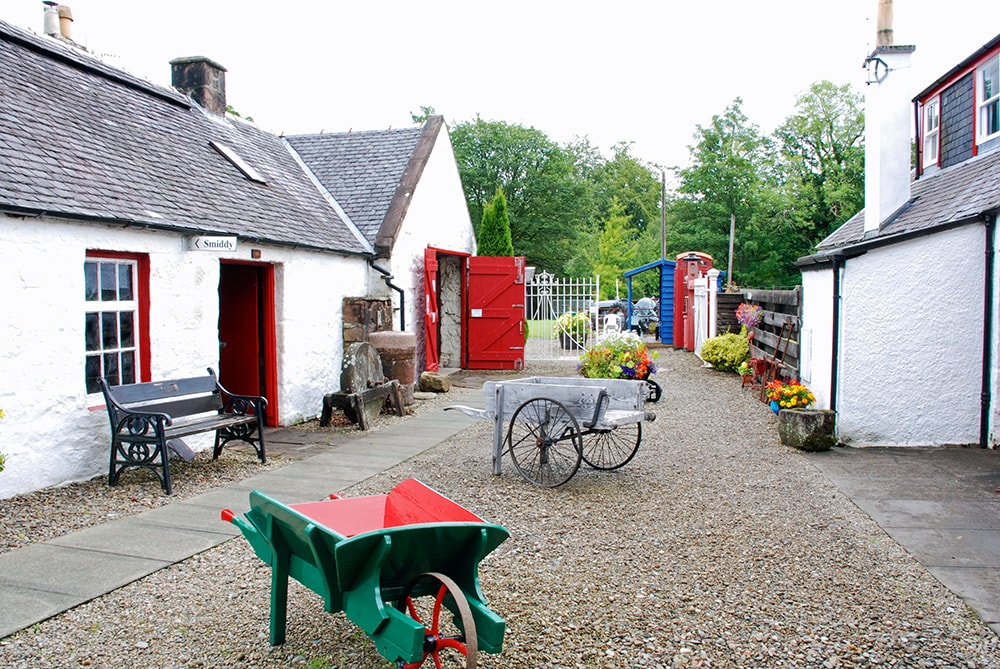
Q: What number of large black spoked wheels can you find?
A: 2